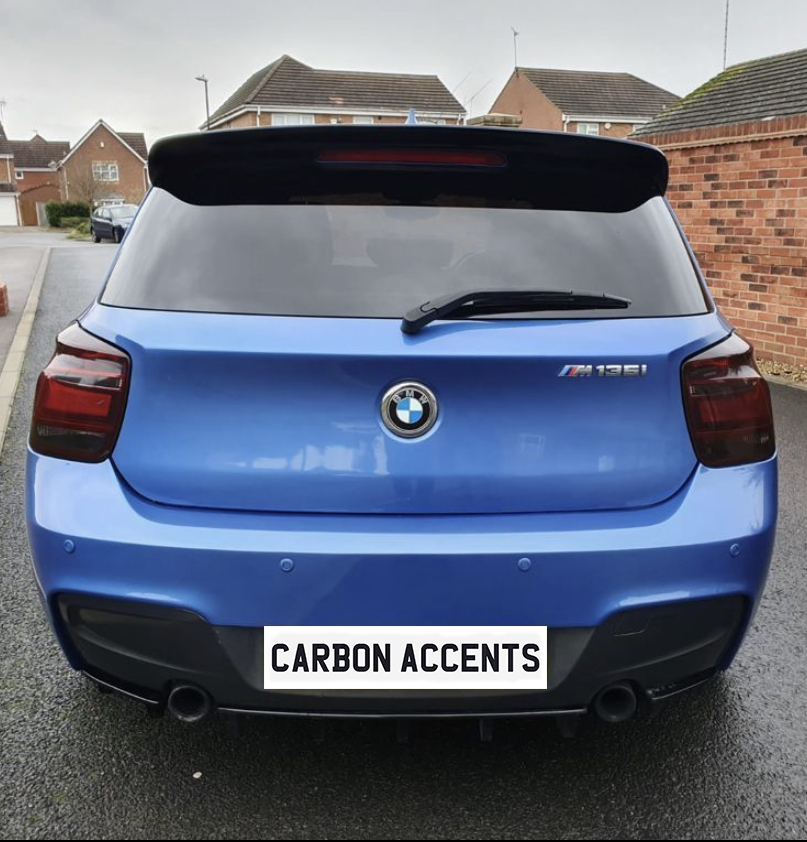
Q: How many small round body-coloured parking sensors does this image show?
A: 4